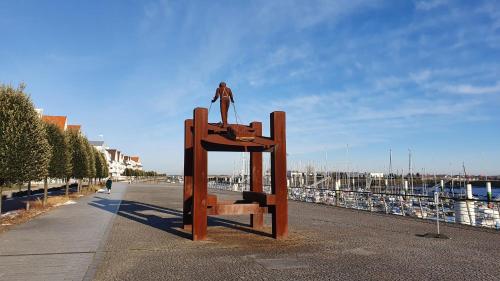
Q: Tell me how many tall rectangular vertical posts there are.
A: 4